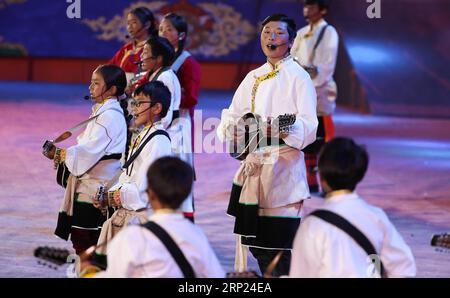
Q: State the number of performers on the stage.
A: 9